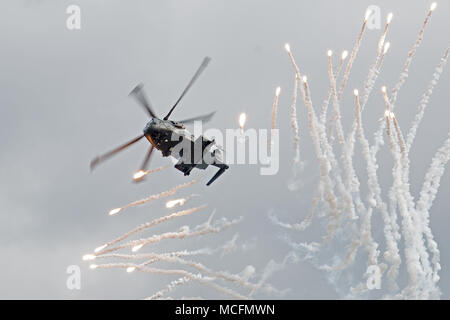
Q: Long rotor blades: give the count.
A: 5